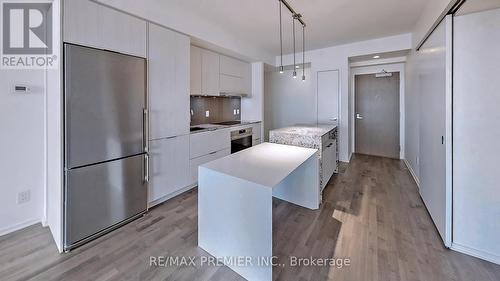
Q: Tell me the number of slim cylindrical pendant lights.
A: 3